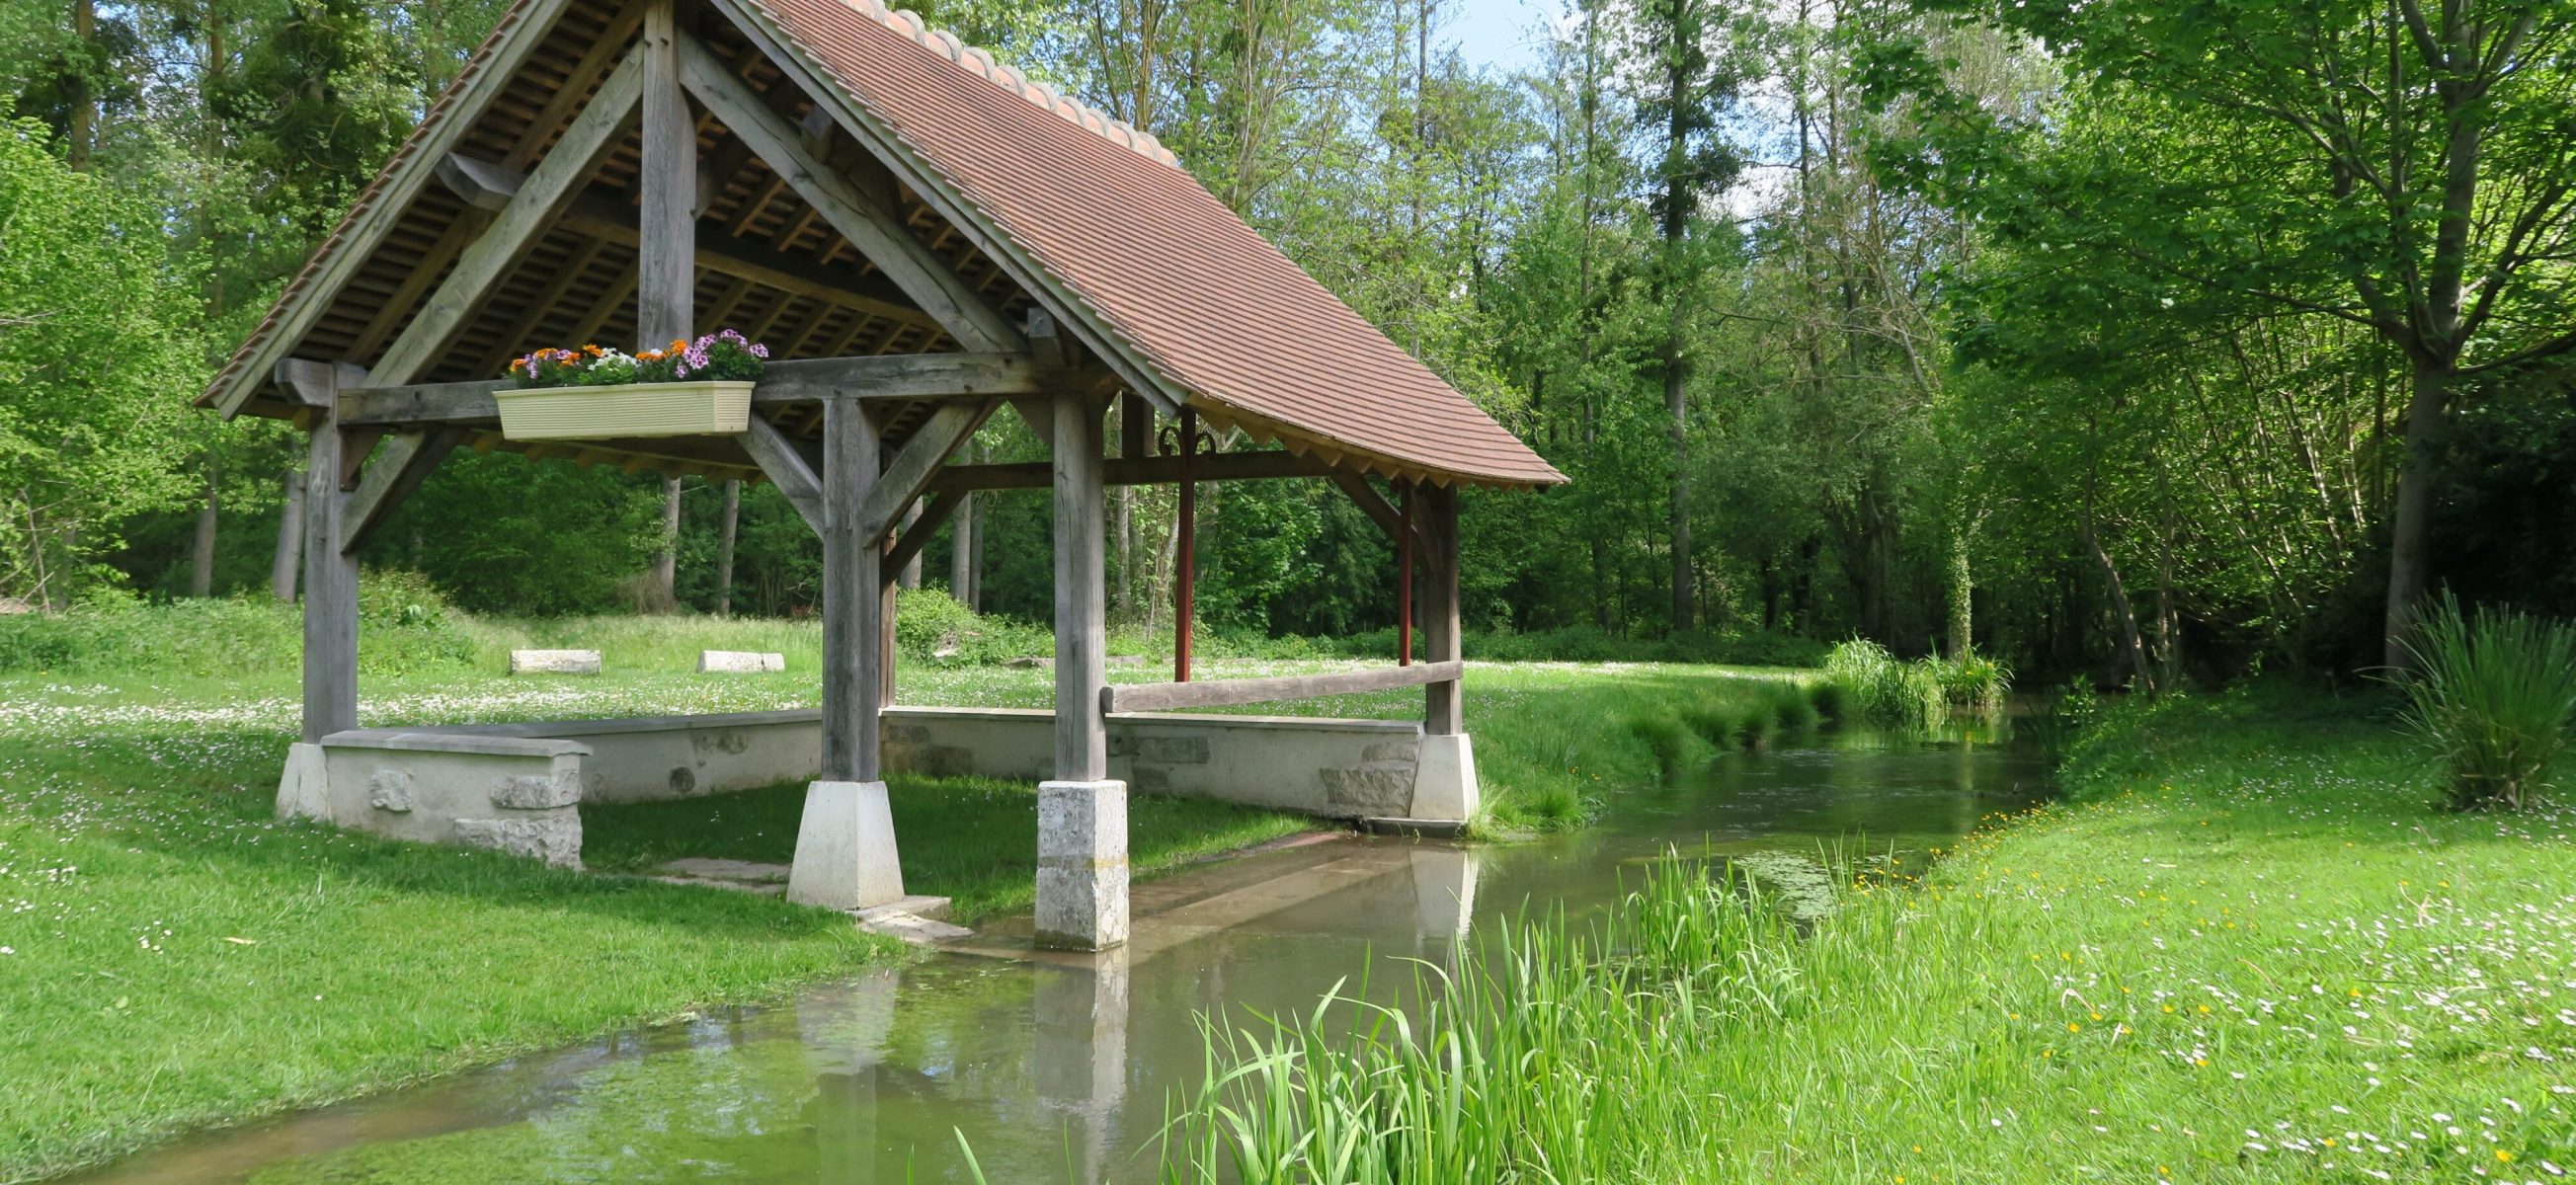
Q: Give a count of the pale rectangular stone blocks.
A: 2